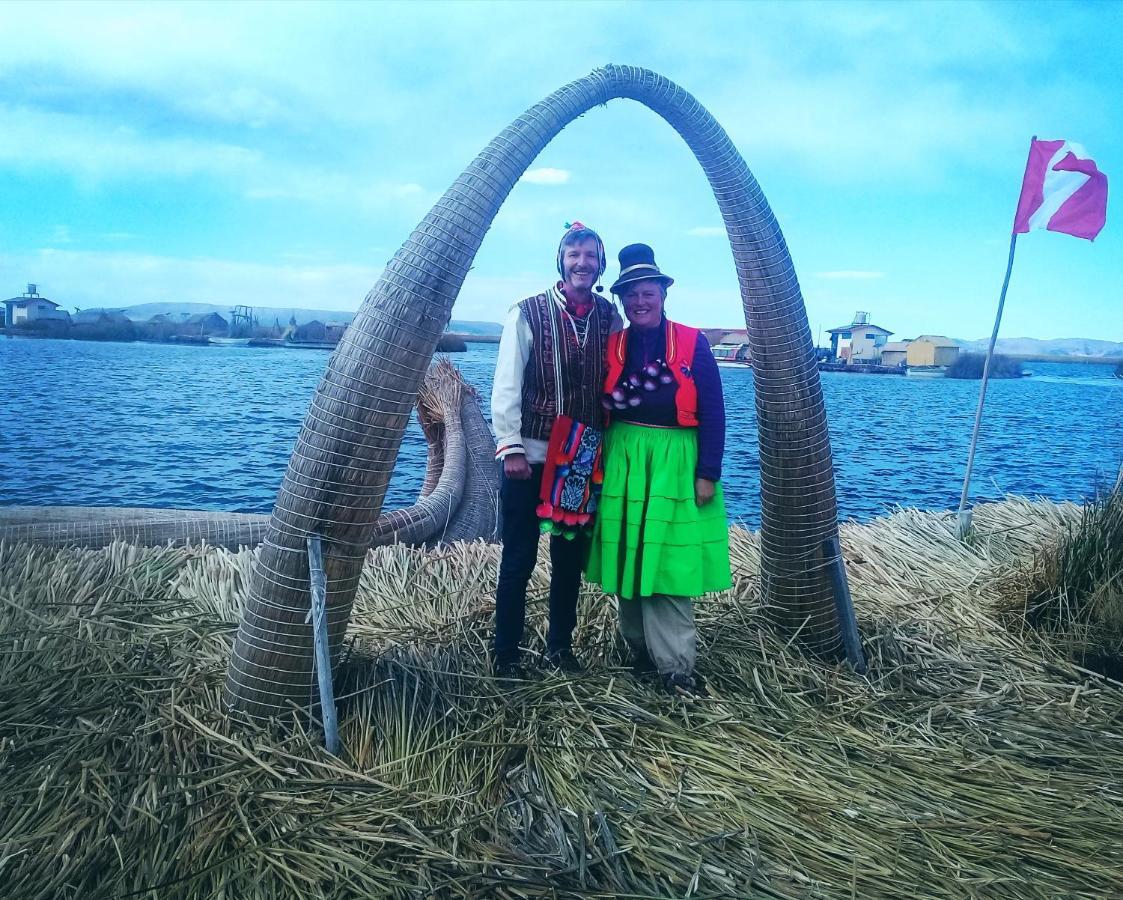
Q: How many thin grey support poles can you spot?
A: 2